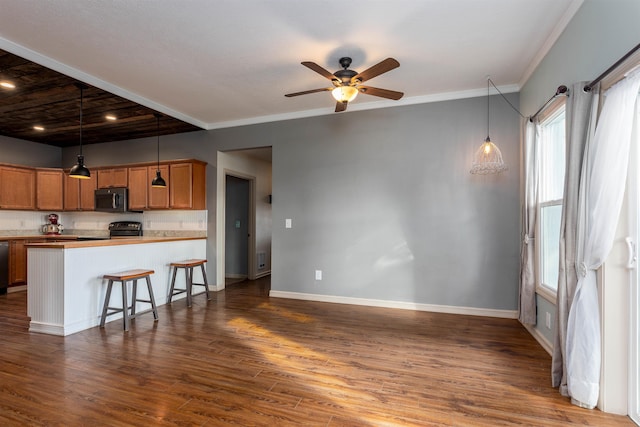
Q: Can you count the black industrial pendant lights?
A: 2